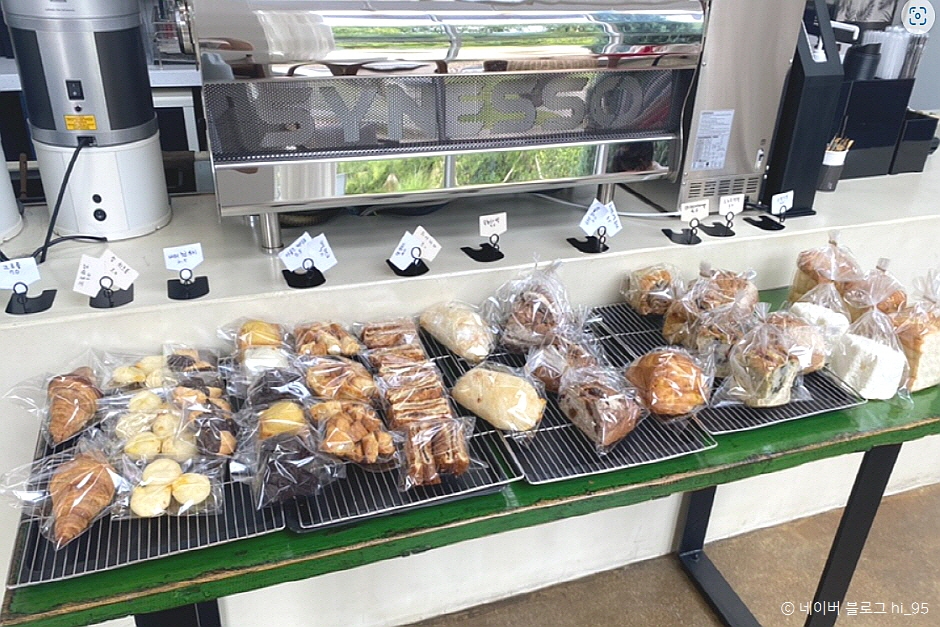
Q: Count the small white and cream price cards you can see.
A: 14